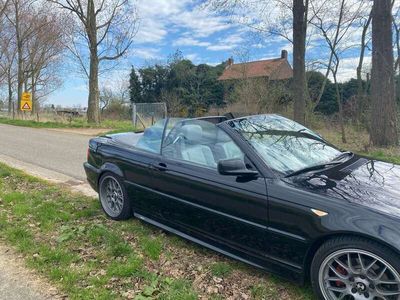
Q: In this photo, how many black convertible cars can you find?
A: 1